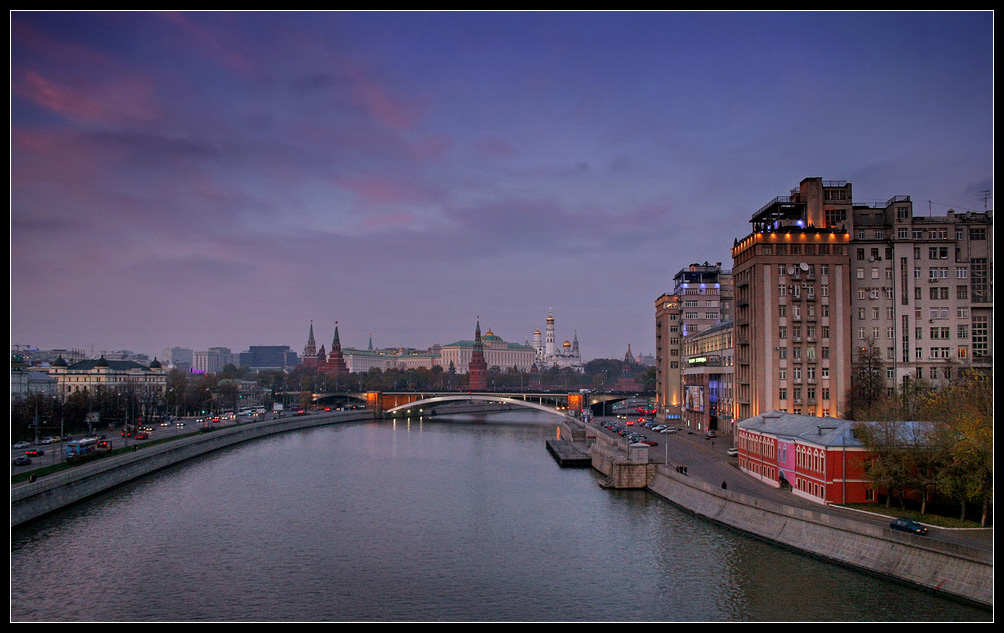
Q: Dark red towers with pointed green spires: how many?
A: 3